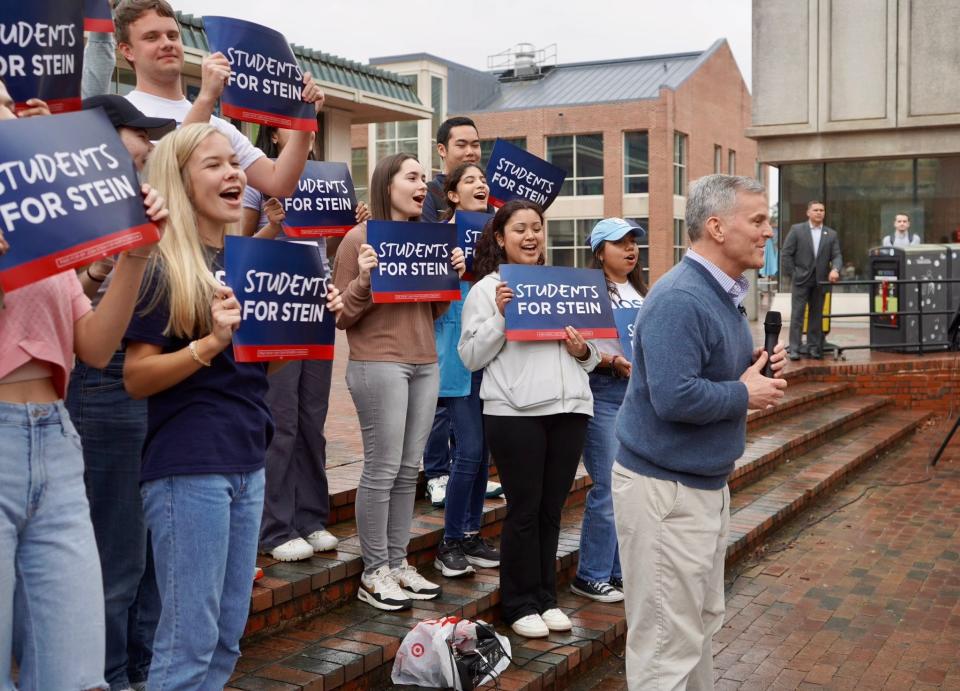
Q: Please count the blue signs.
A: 11